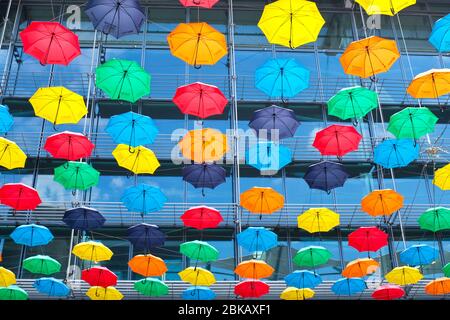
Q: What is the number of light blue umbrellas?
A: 14